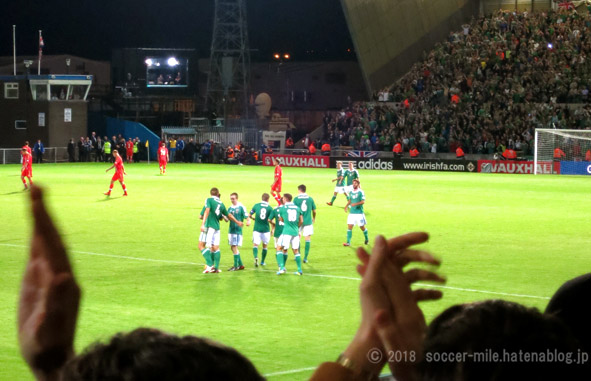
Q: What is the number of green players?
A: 10